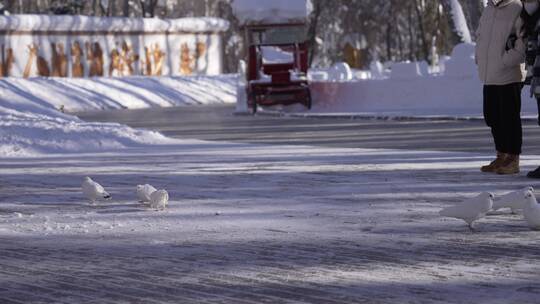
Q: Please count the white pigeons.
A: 6